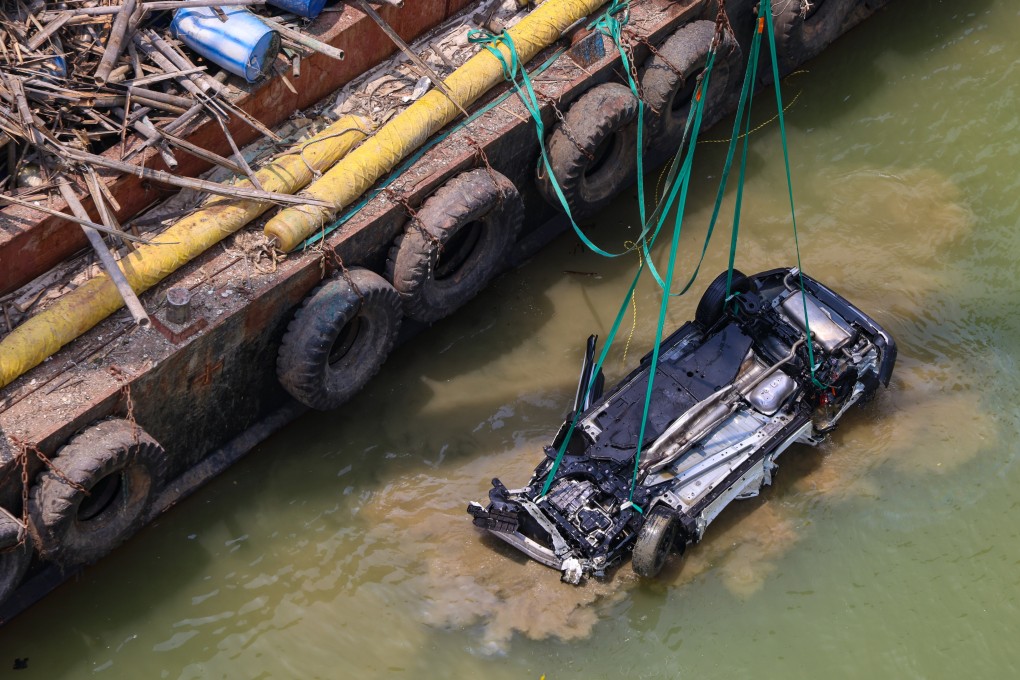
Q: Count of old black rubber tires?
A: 7